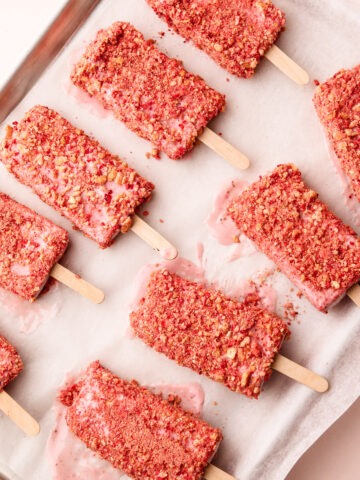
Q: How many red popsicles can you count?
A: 9